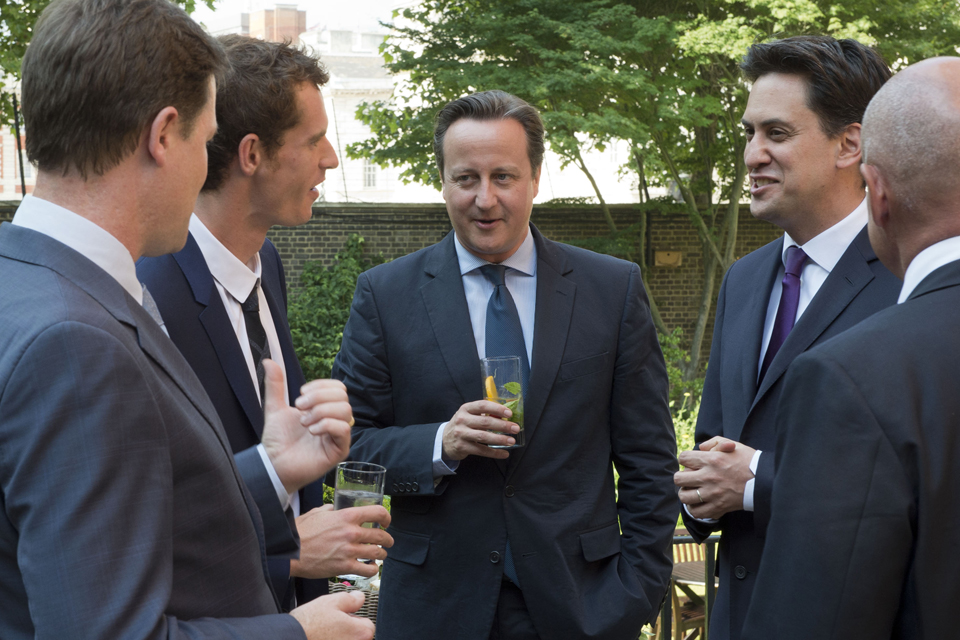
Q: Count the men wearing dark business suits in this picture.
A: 5